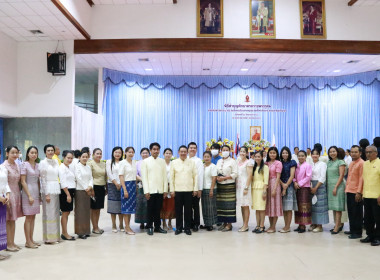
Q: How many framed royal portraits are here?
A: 3